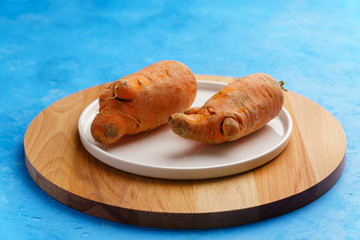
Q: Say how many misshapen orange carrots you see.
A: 2